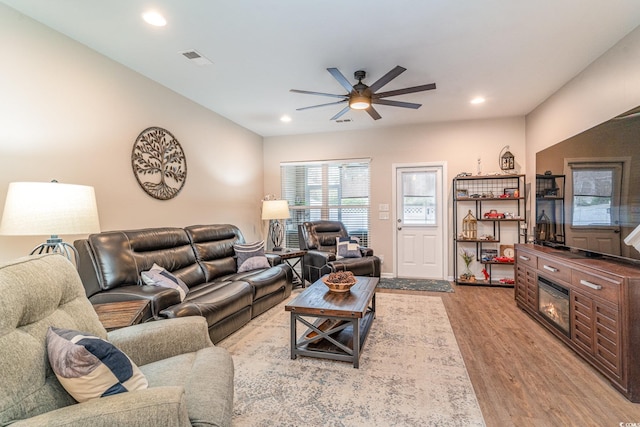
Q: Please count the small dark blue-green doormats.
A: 1